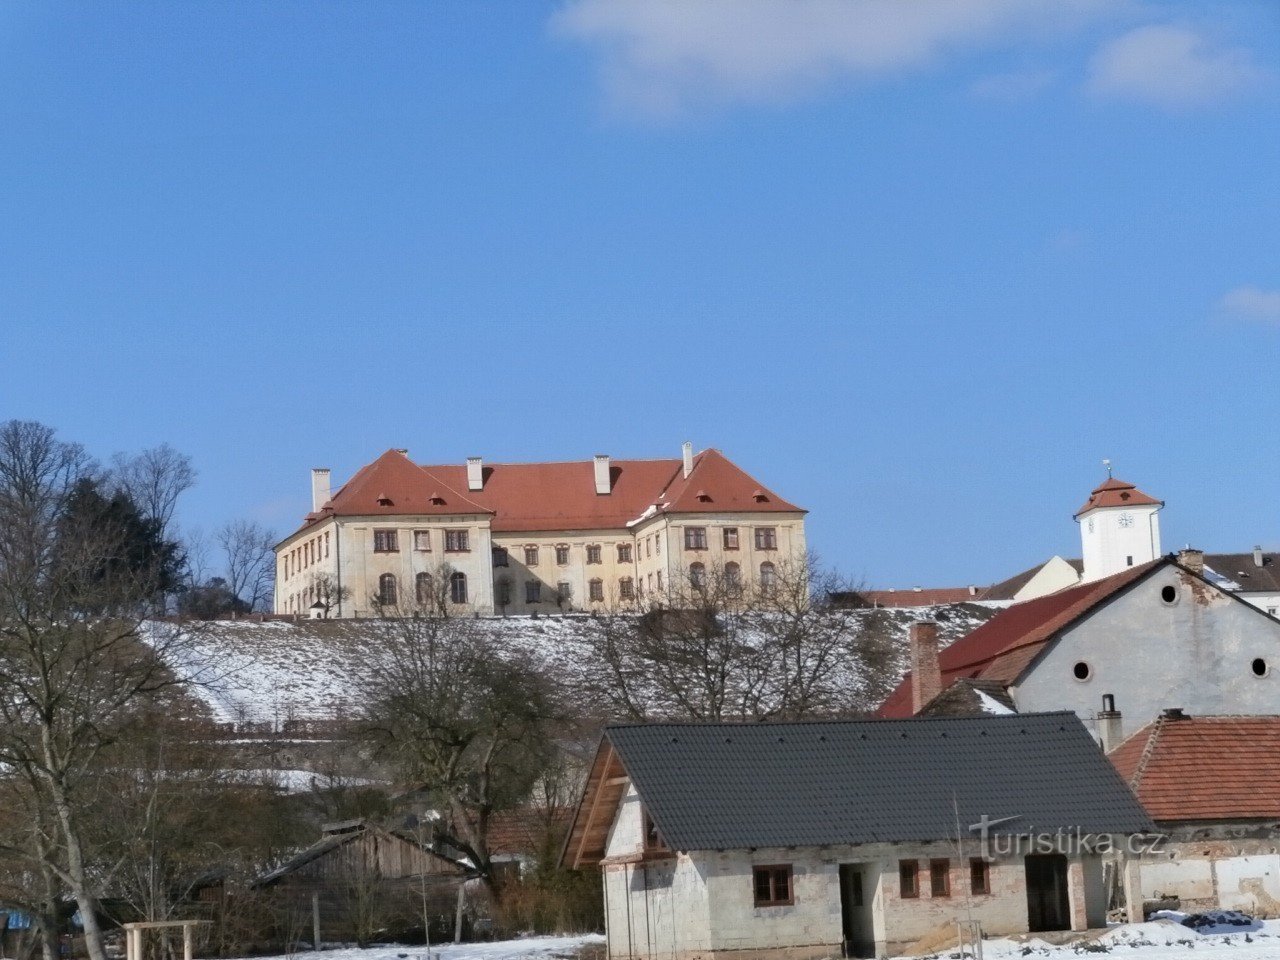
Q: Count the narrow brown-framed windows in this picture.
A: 3